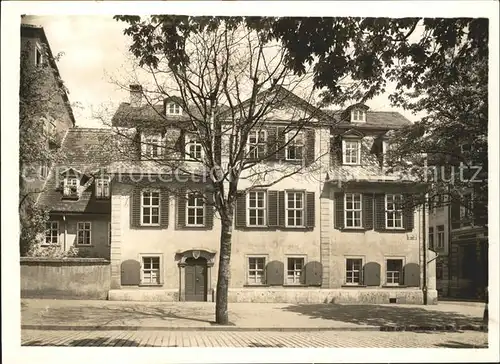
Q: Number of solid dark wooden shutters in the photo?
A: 5